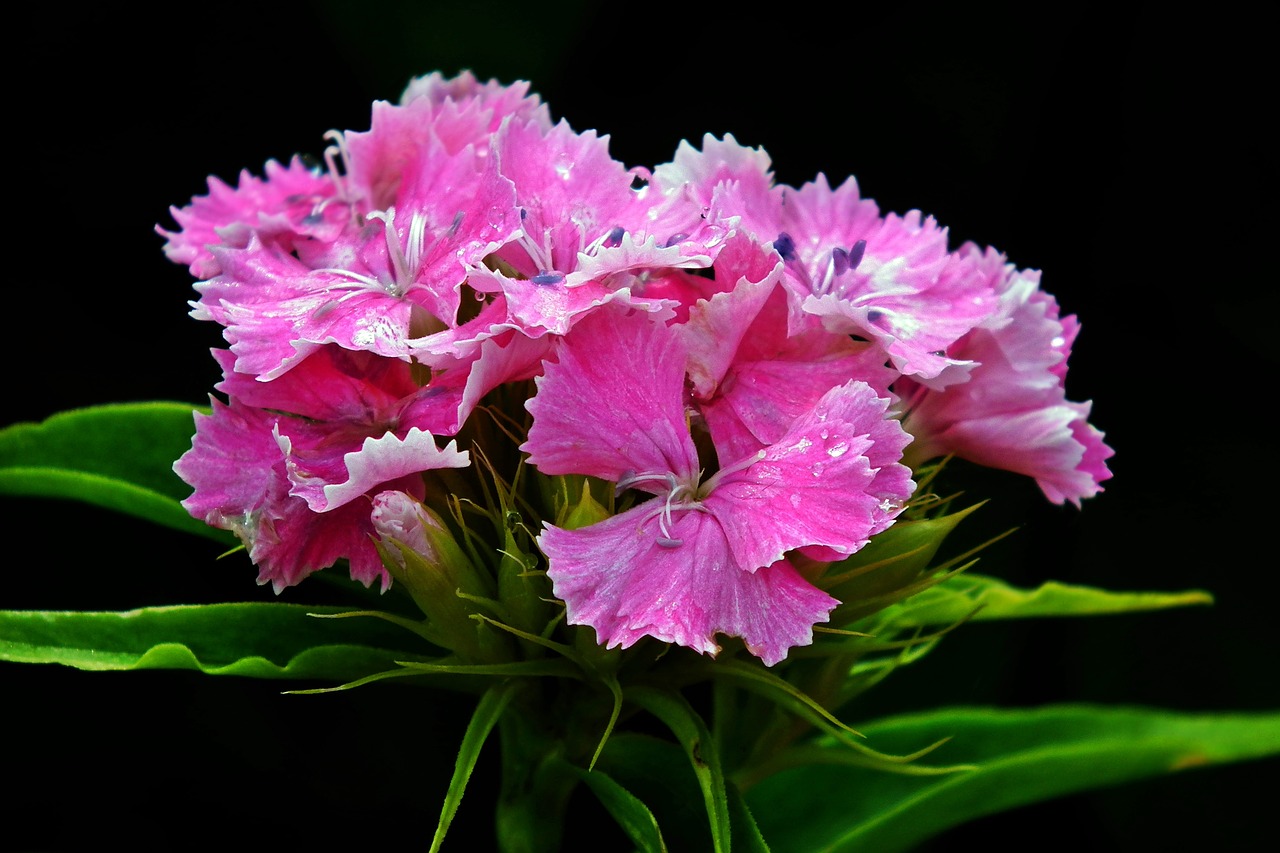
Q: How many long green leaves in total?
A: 4